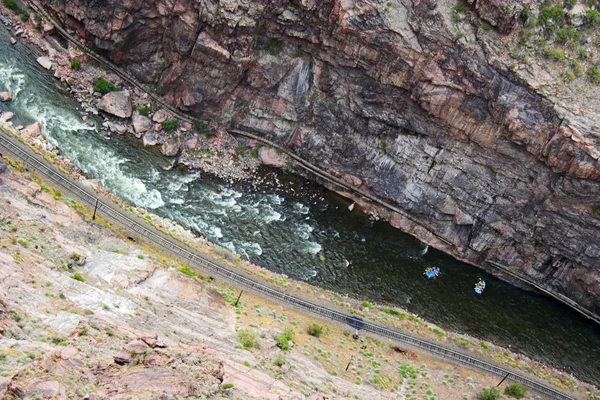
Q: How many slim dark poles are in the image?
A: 4